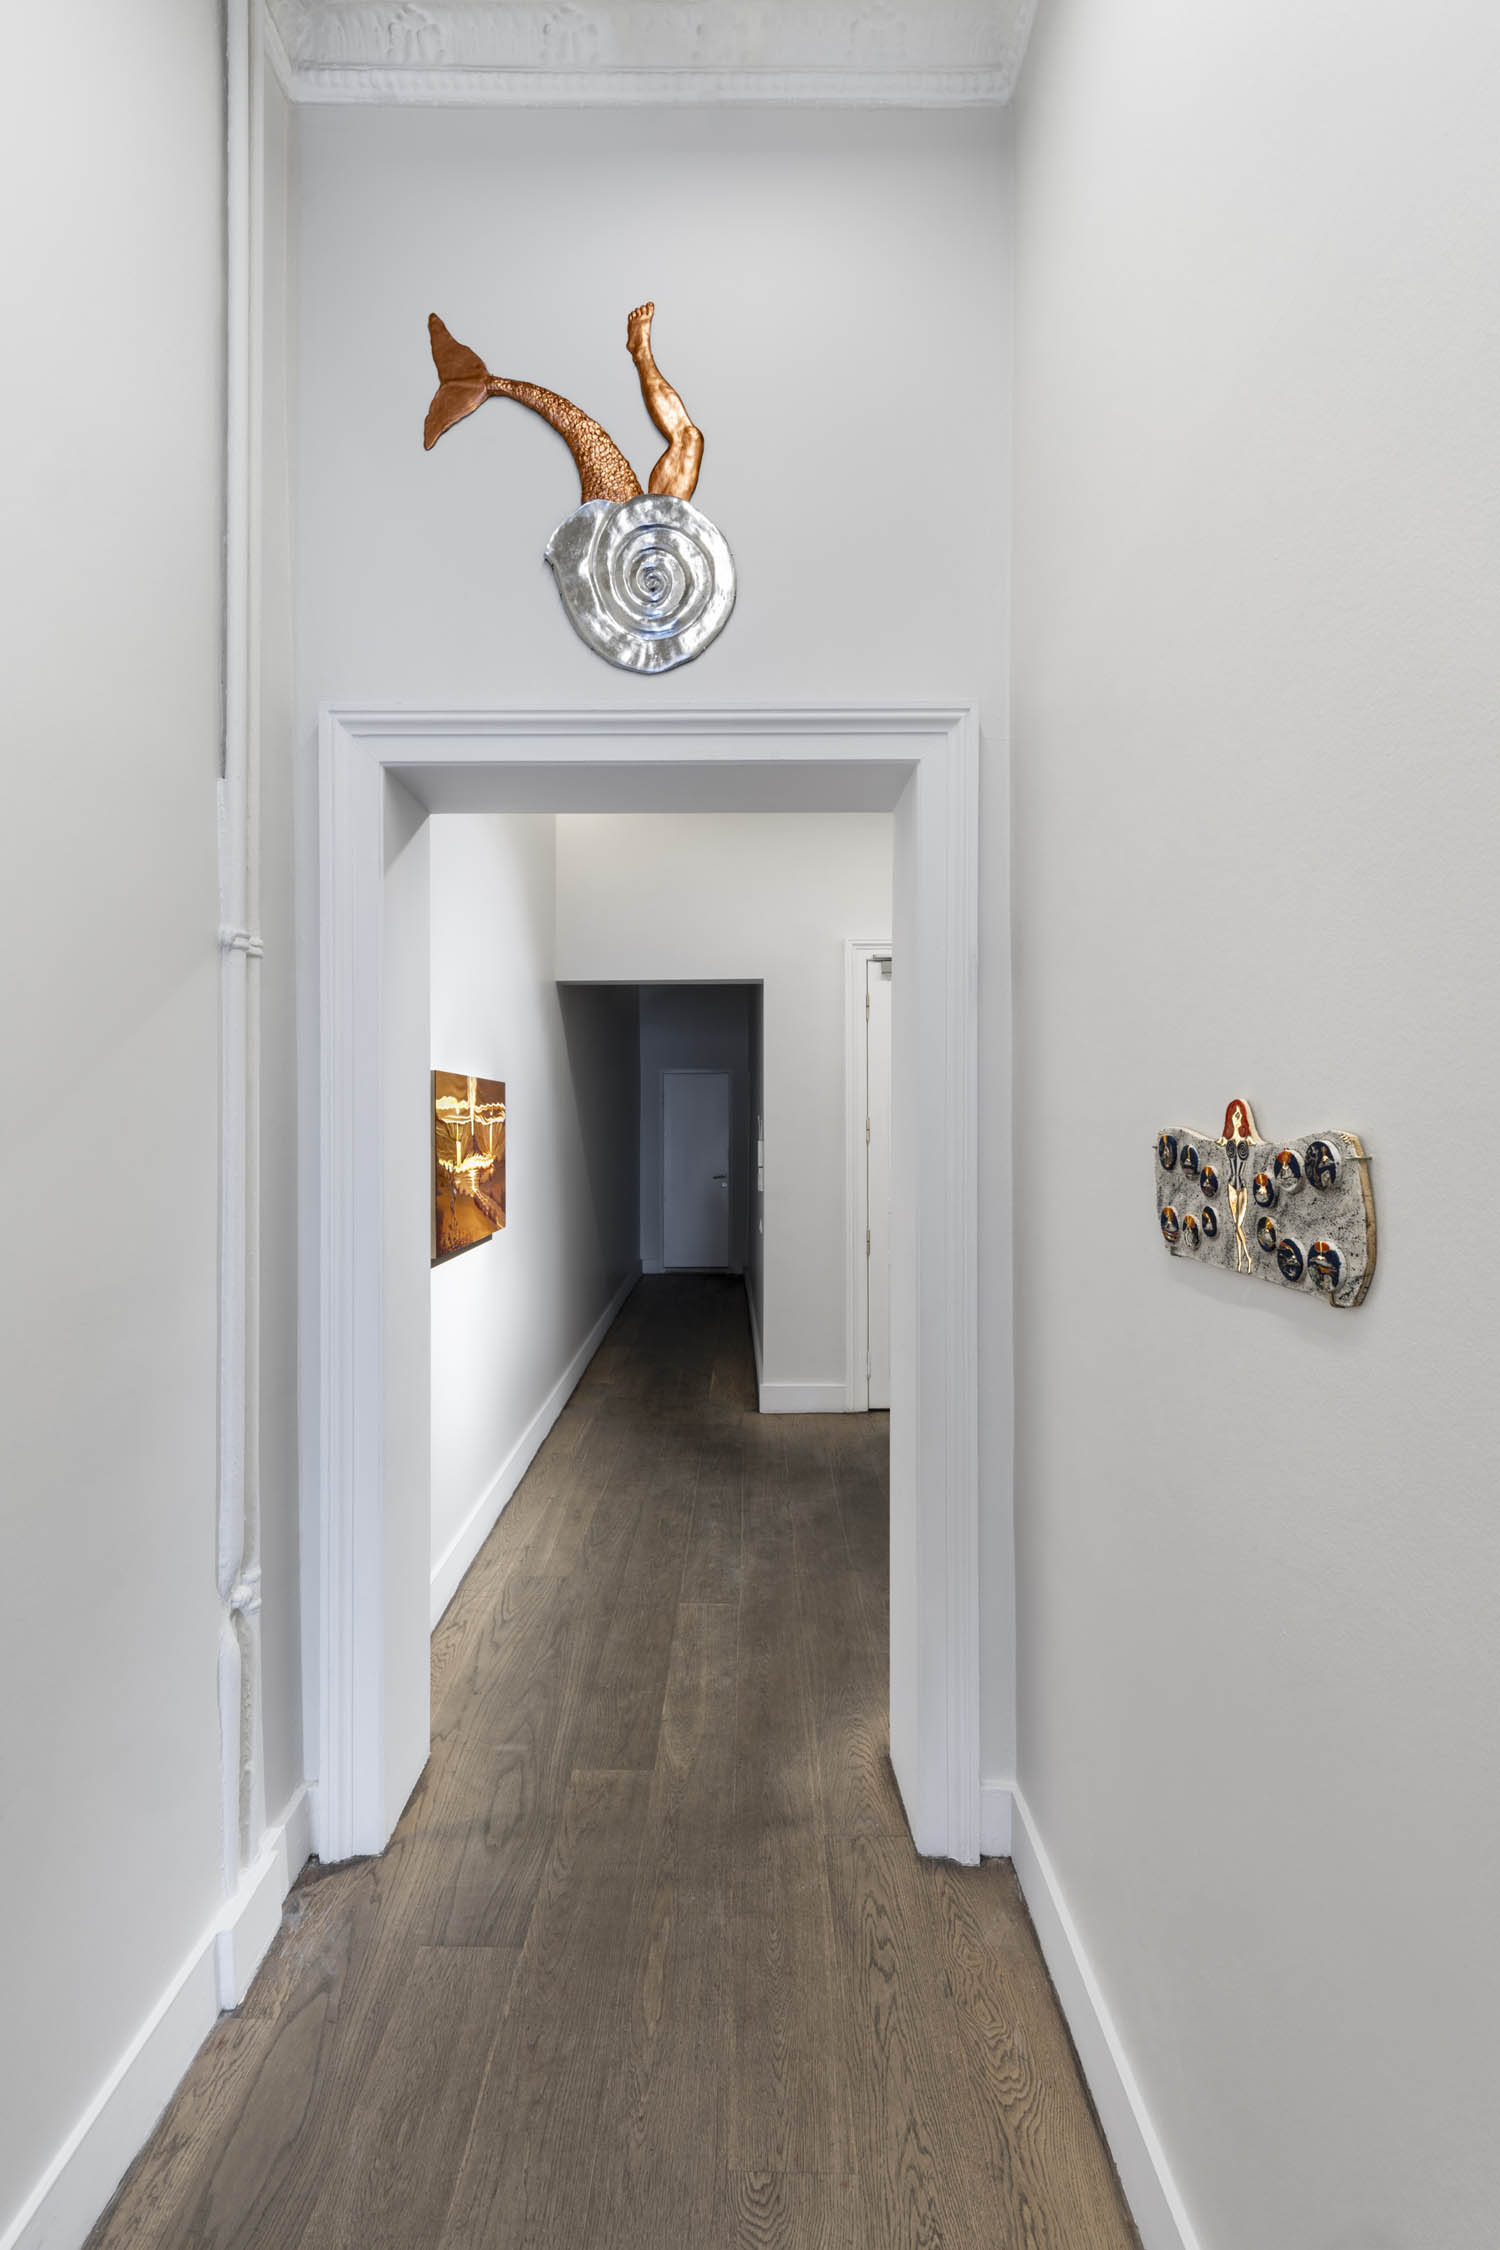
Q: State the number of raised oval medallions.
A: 12